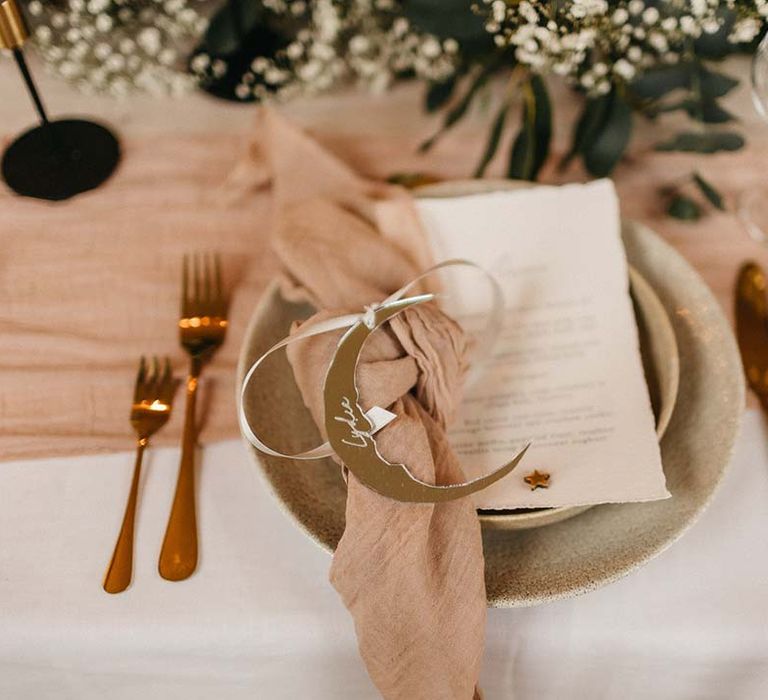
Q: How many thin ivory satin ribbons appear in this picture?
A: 1